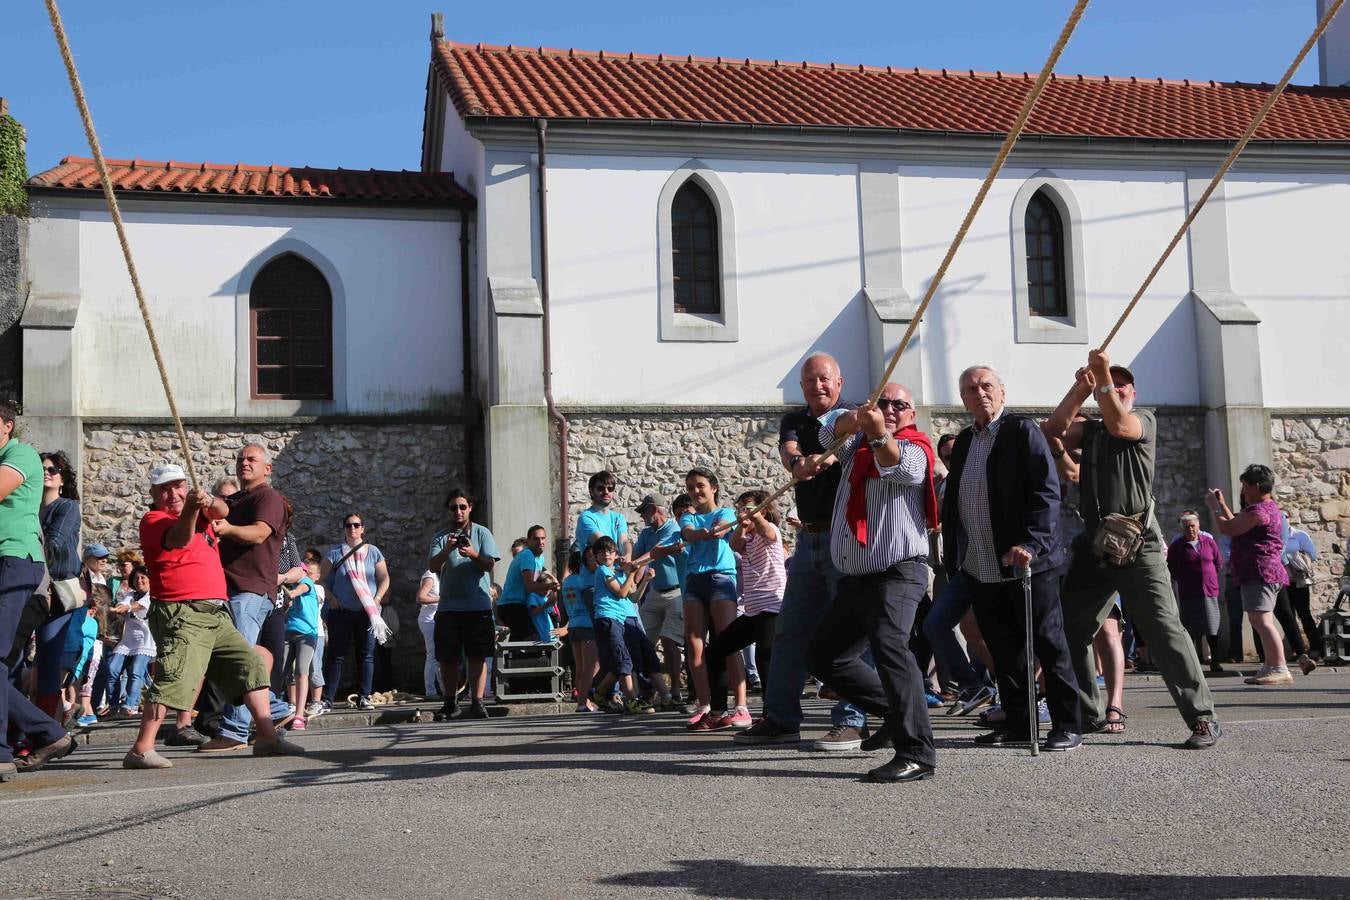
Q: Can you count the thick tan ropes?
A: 3